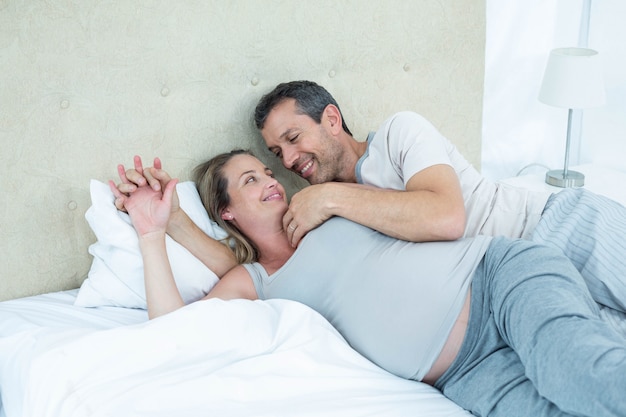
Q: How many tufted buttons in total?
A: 6